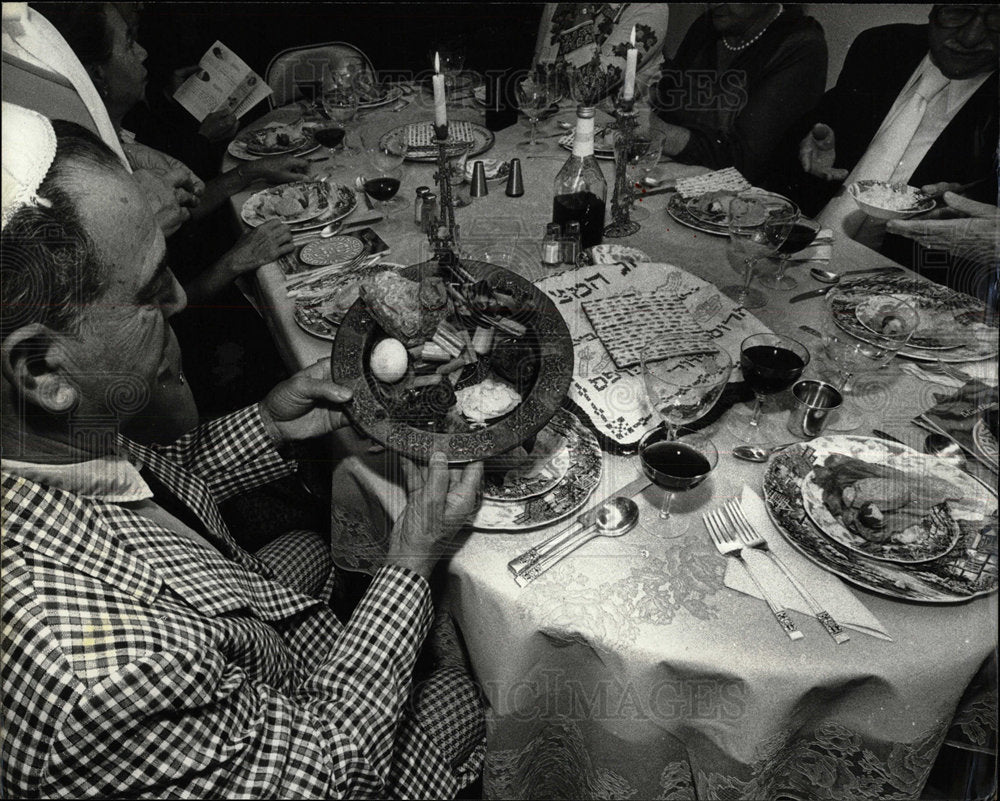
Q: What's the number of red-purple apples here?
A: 0